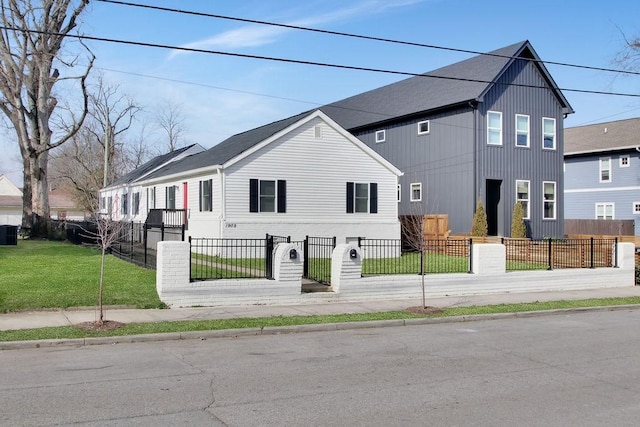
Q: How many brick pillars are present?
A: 5